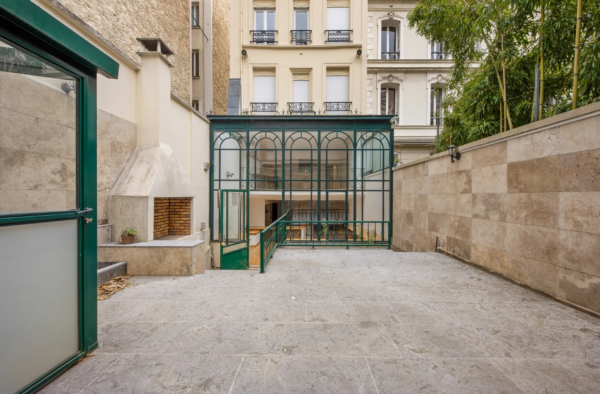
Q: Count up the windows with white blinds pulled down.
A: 4